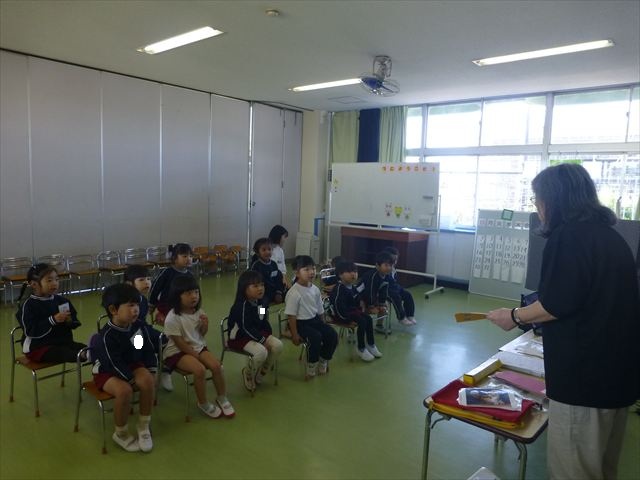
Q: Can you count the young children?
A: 13